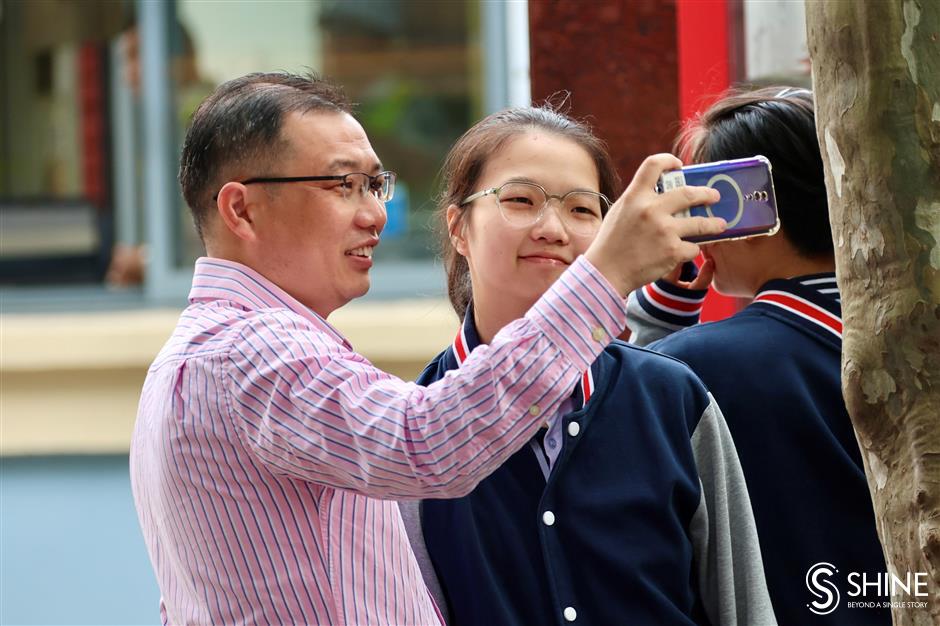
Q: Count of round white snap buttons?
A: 3